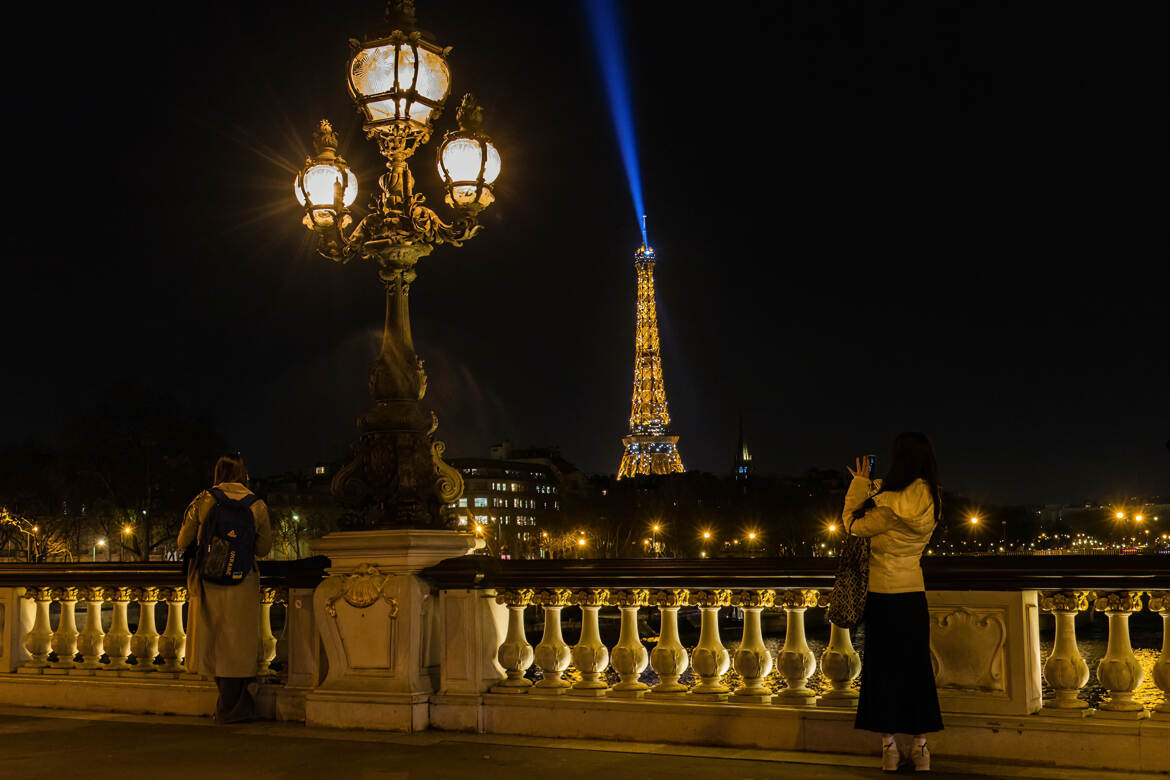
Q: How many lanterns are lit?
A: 3